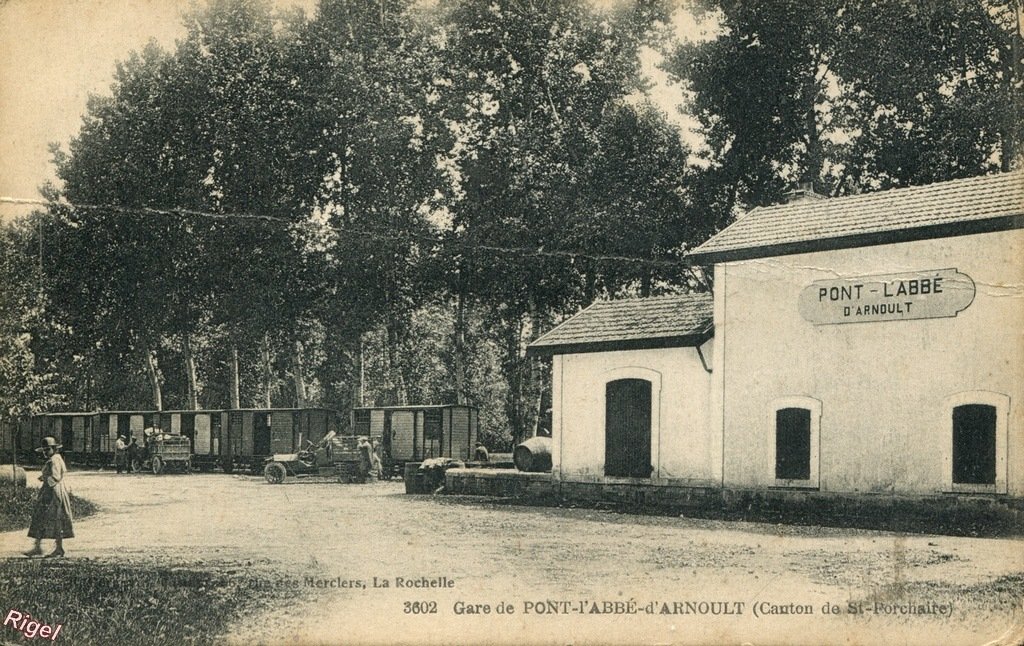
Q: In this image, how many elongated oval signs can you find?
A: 1